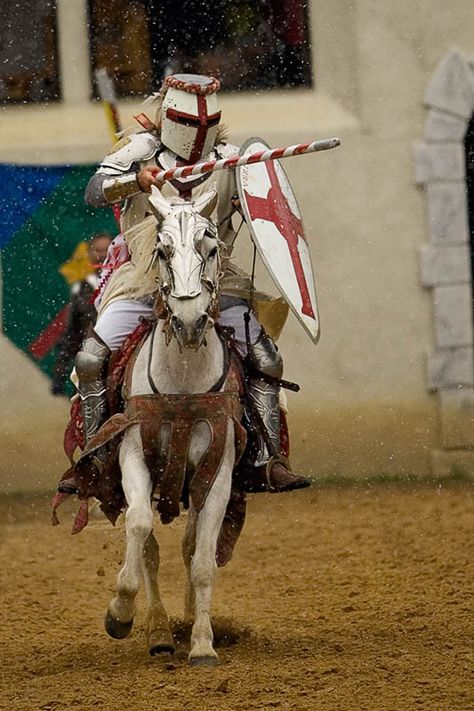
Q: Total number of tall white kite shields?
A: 1